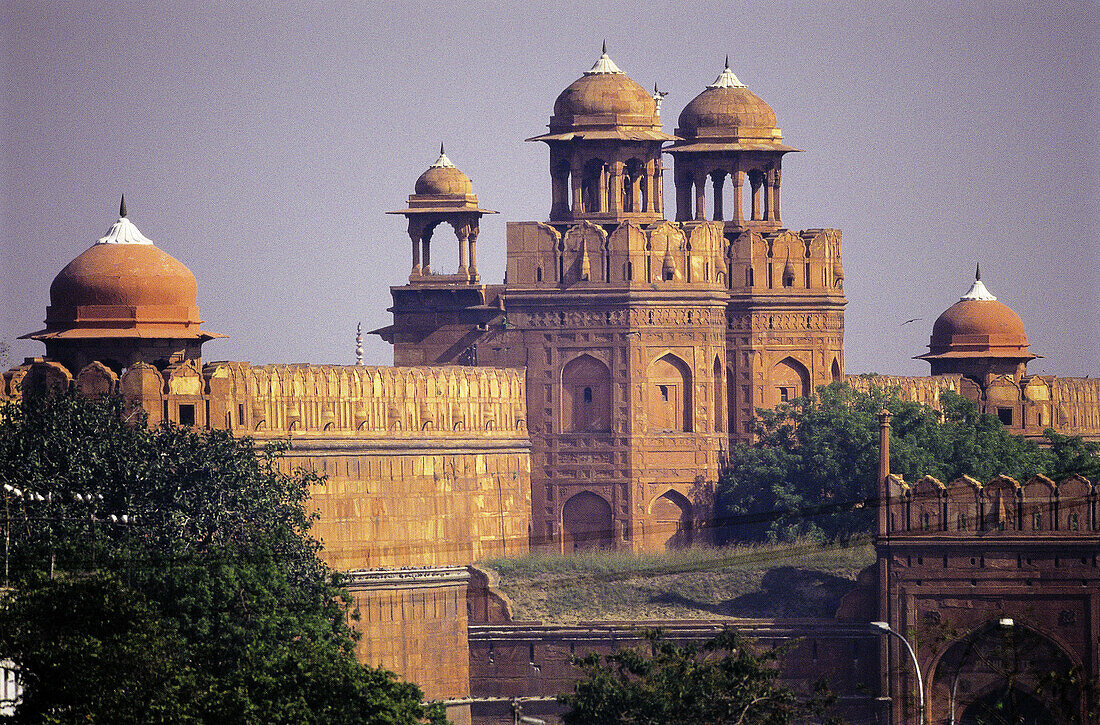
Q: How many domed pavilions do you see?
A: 5